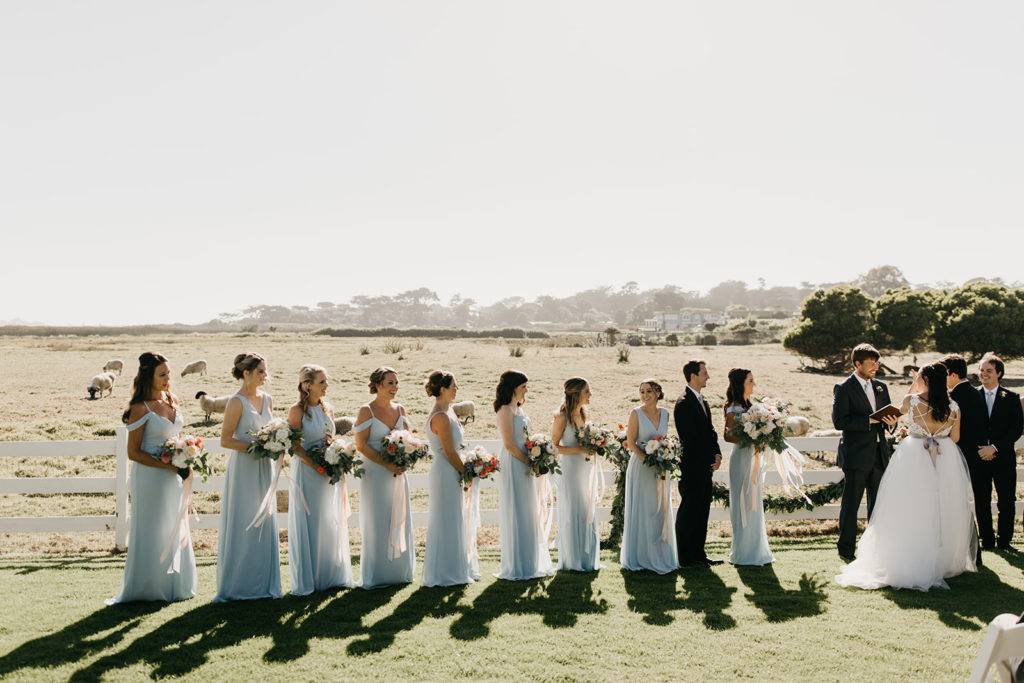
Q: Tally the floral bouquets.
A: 9